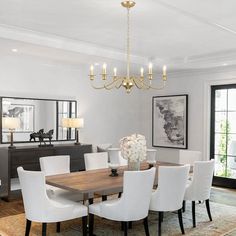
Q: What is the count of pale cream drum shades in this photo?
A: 2